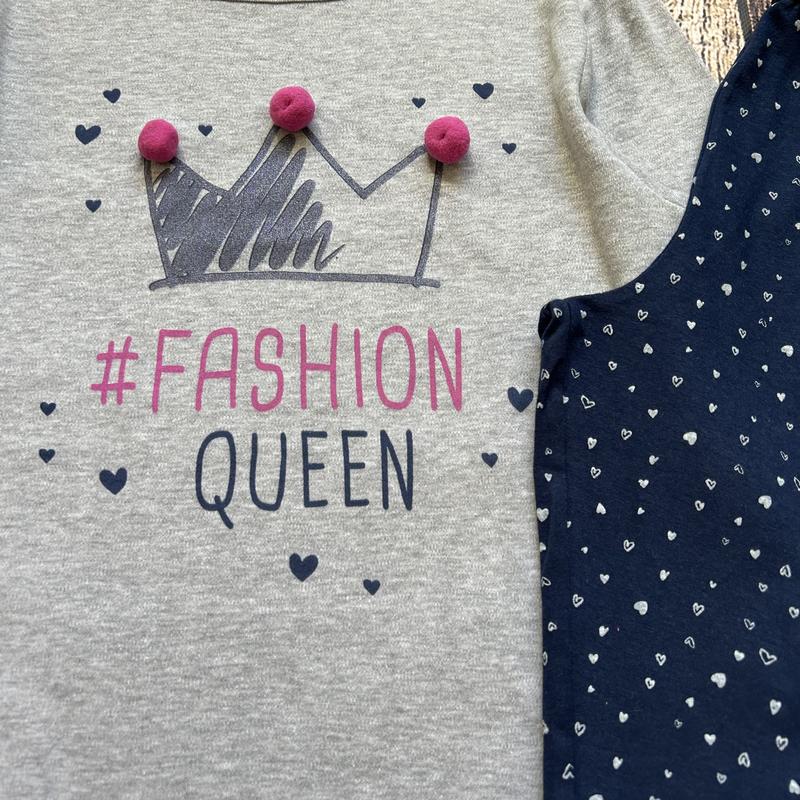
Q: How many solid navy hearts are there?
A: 14